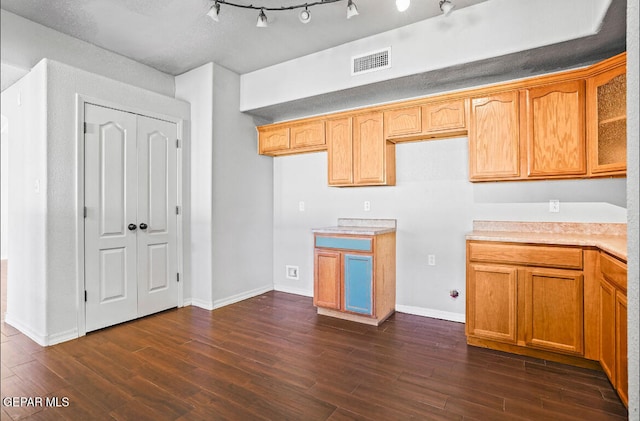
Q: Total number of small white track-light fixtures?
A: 6